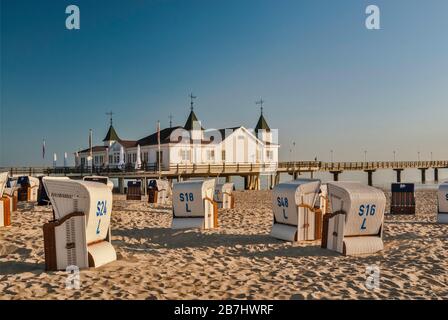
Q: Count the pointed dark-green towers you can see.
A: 3